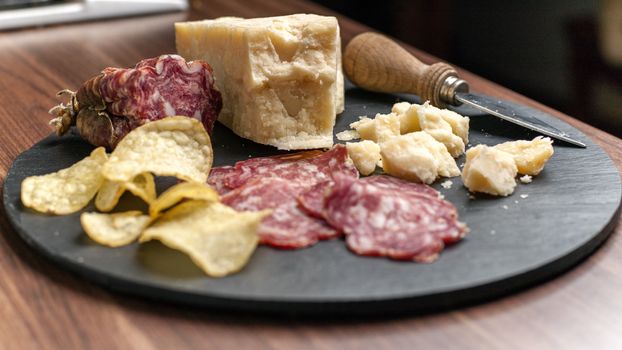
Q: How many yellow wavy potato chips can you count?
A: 6